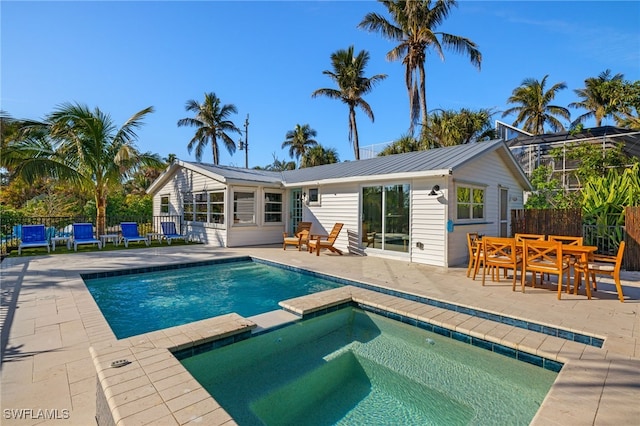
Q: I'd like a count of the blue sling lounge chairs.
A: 4